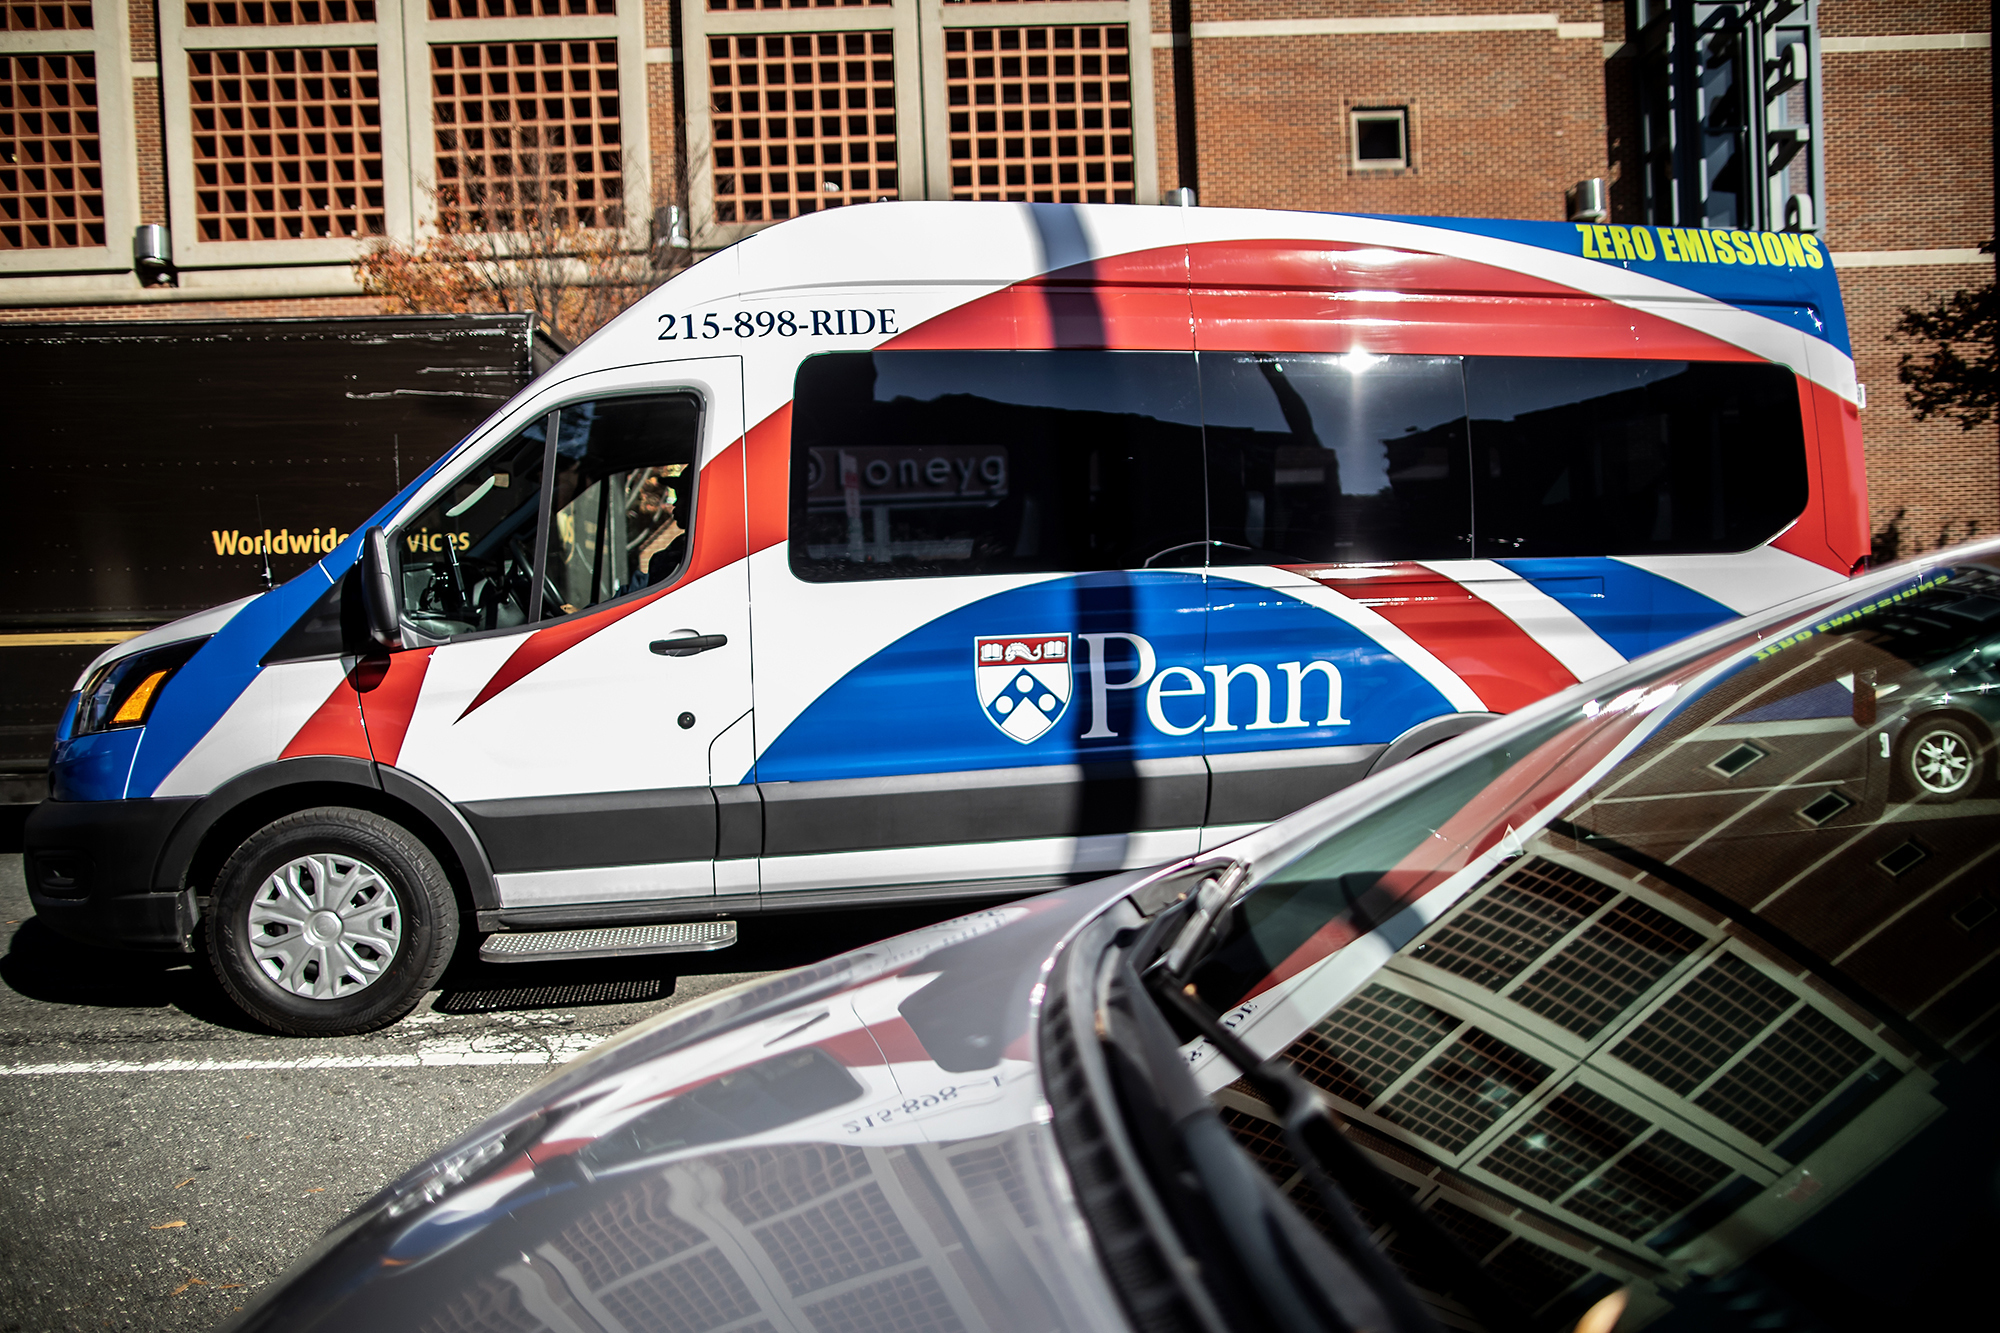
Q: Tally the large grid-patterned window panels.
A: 5